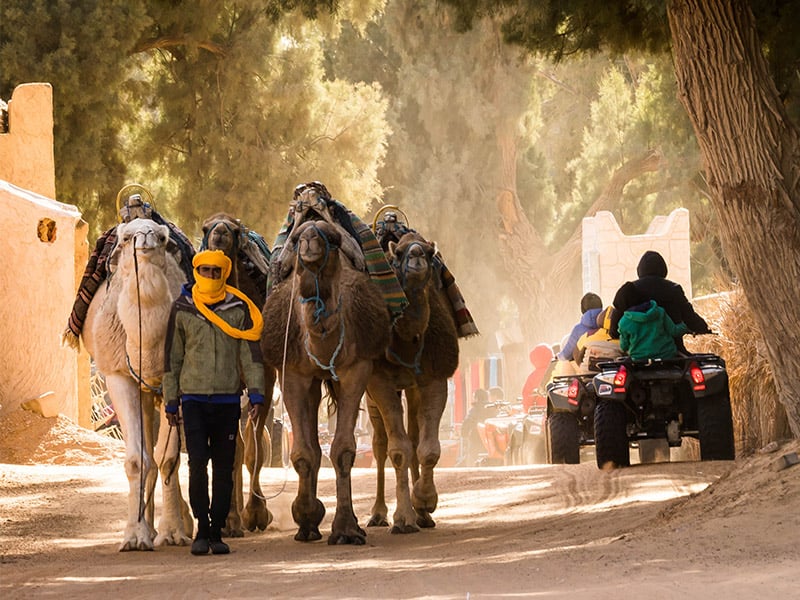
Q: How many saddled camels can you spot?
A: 4